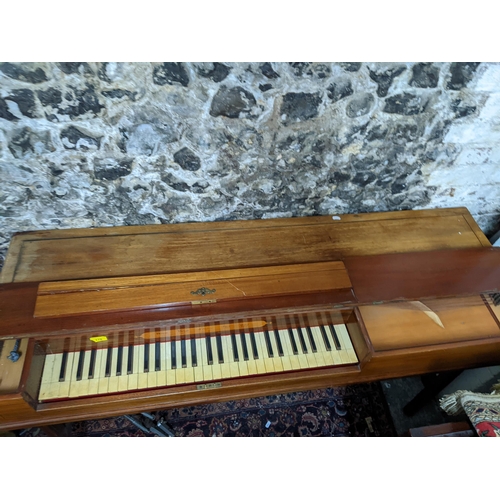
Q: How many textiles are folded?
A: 1